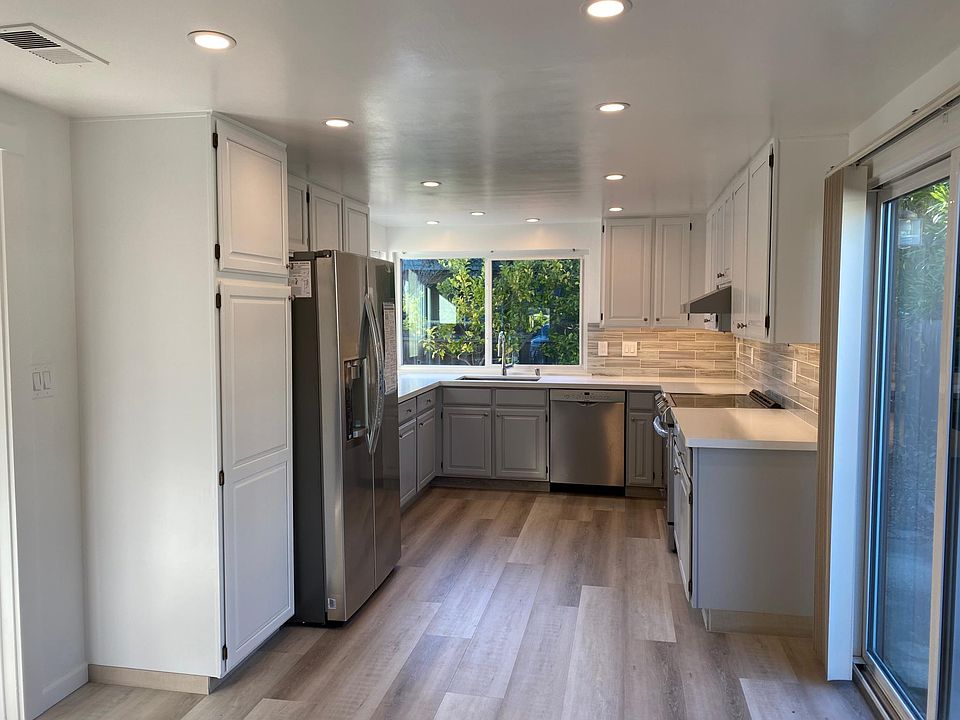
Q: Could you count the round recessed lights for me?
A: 10